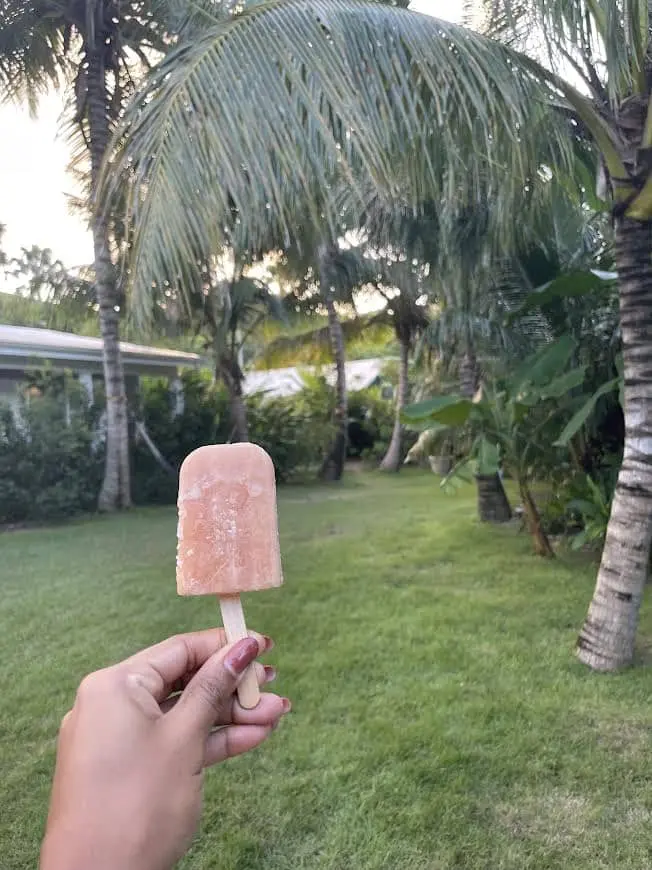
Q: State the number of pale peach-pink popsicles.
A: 1